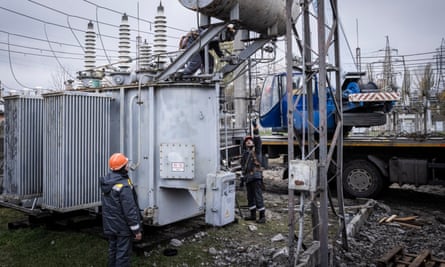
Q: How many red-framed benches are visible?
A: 0